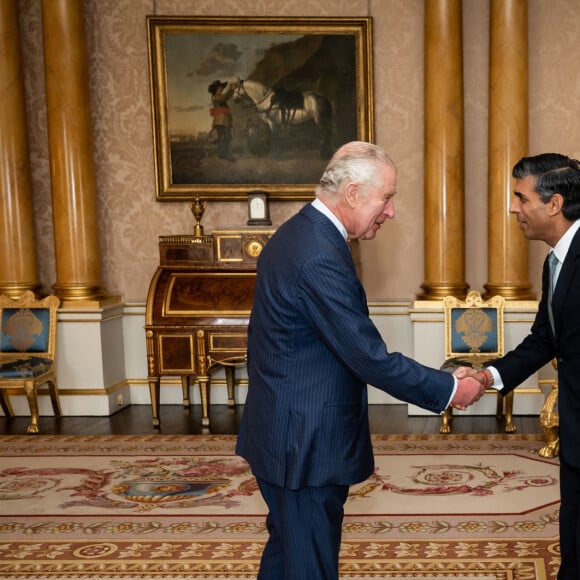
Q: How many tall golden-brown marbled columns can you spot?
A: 4